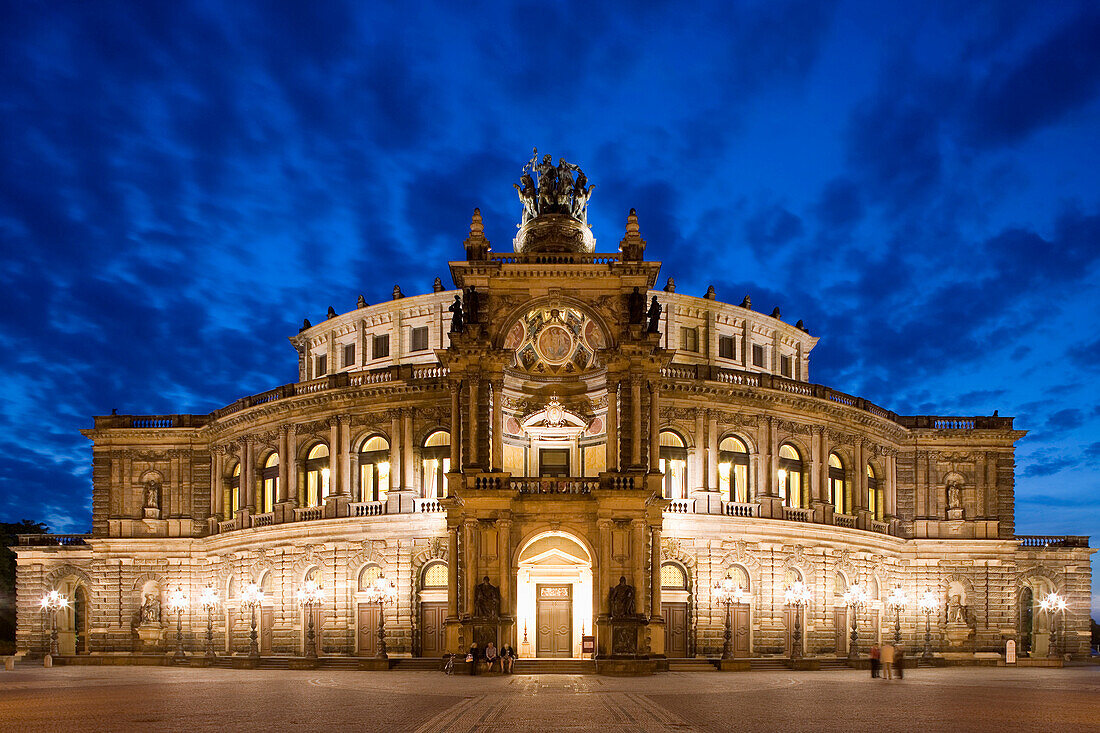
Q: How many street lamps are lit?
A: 12